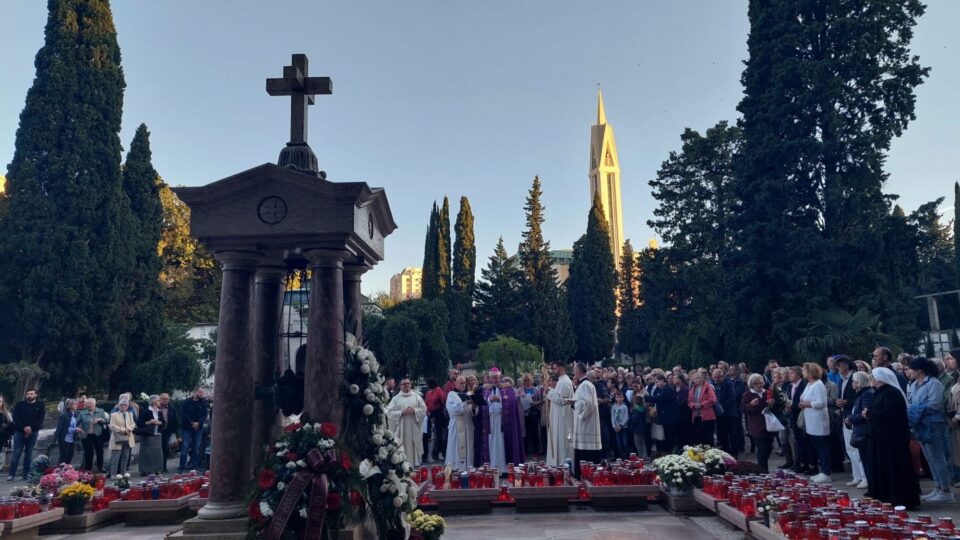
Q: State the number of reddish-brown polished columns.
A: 4